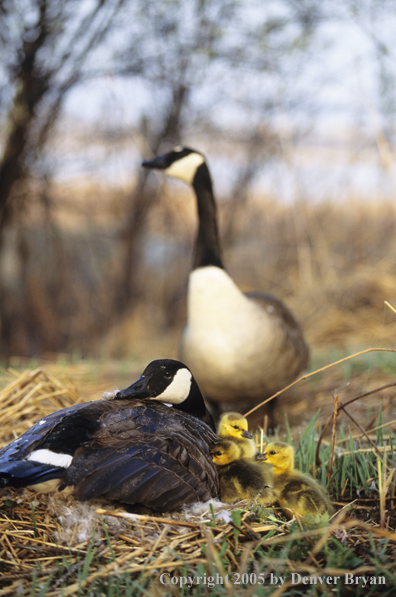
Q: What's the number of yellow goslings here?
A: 3